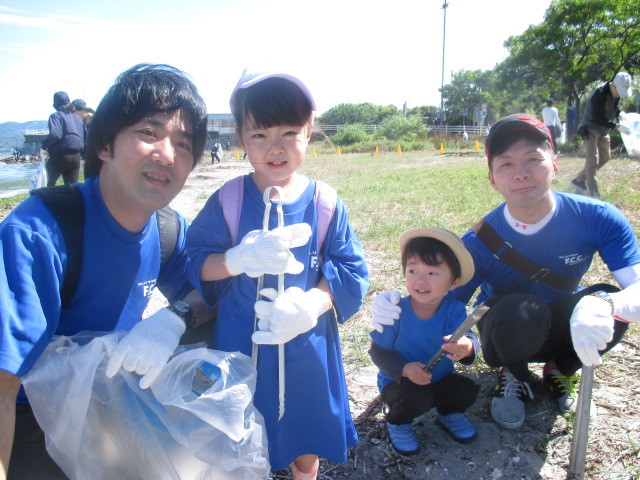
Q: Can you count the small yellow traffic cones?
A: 7